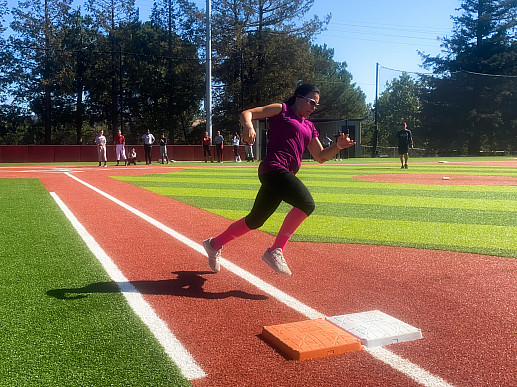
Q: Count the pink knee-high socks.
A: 2